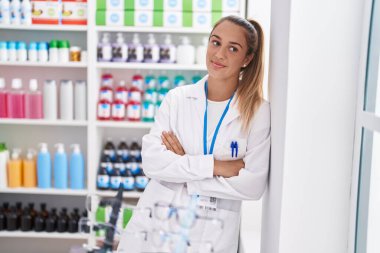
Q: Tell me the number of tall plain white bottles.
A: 3